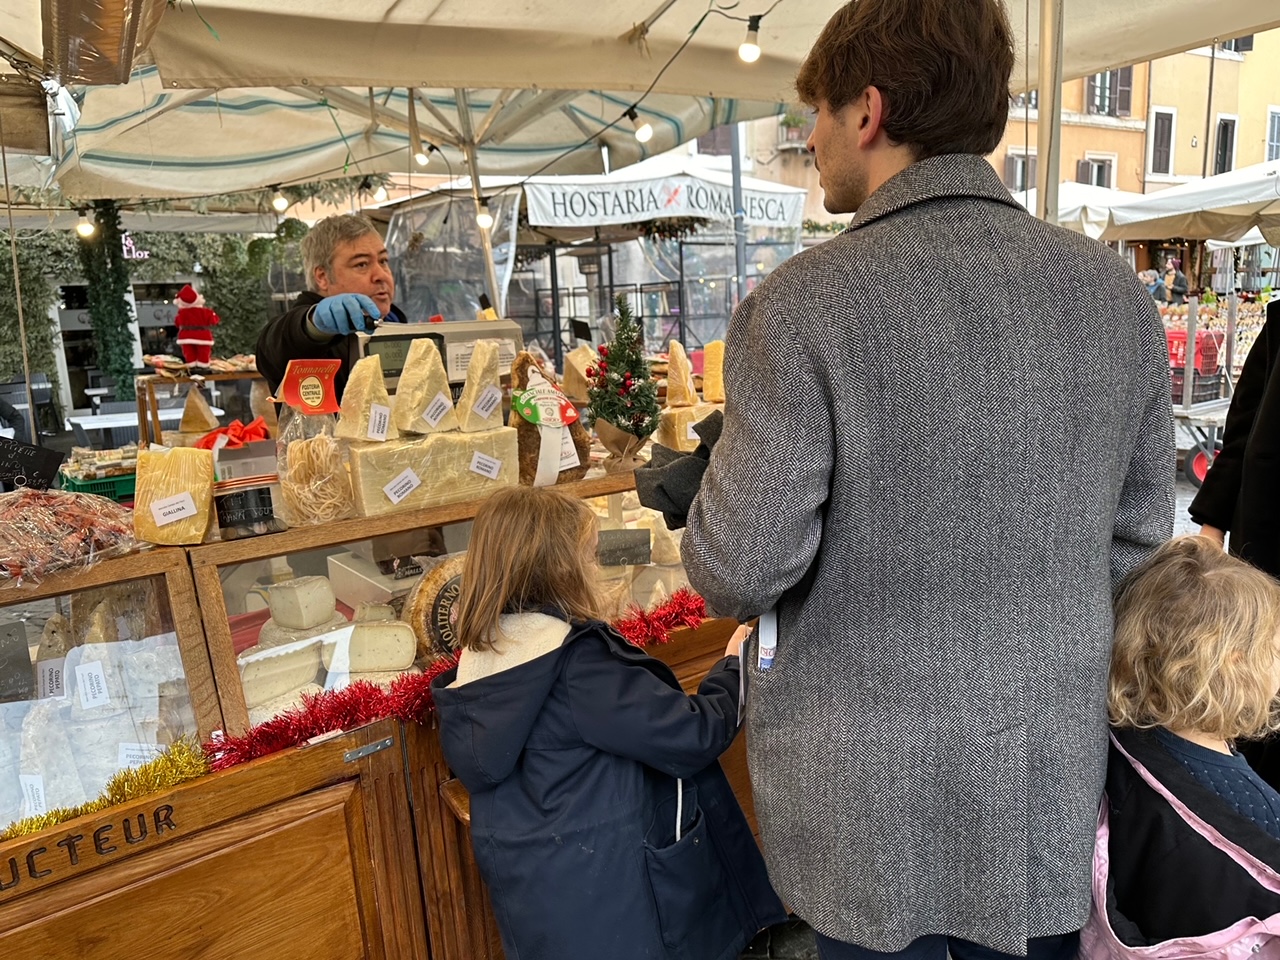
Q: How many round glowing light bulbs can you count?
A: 7